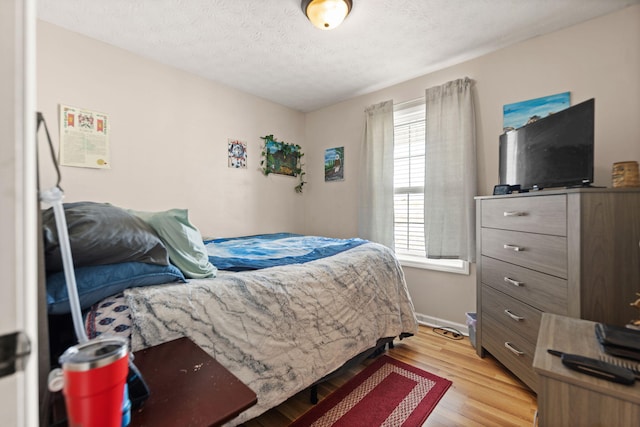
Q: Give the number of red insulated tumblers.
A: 1